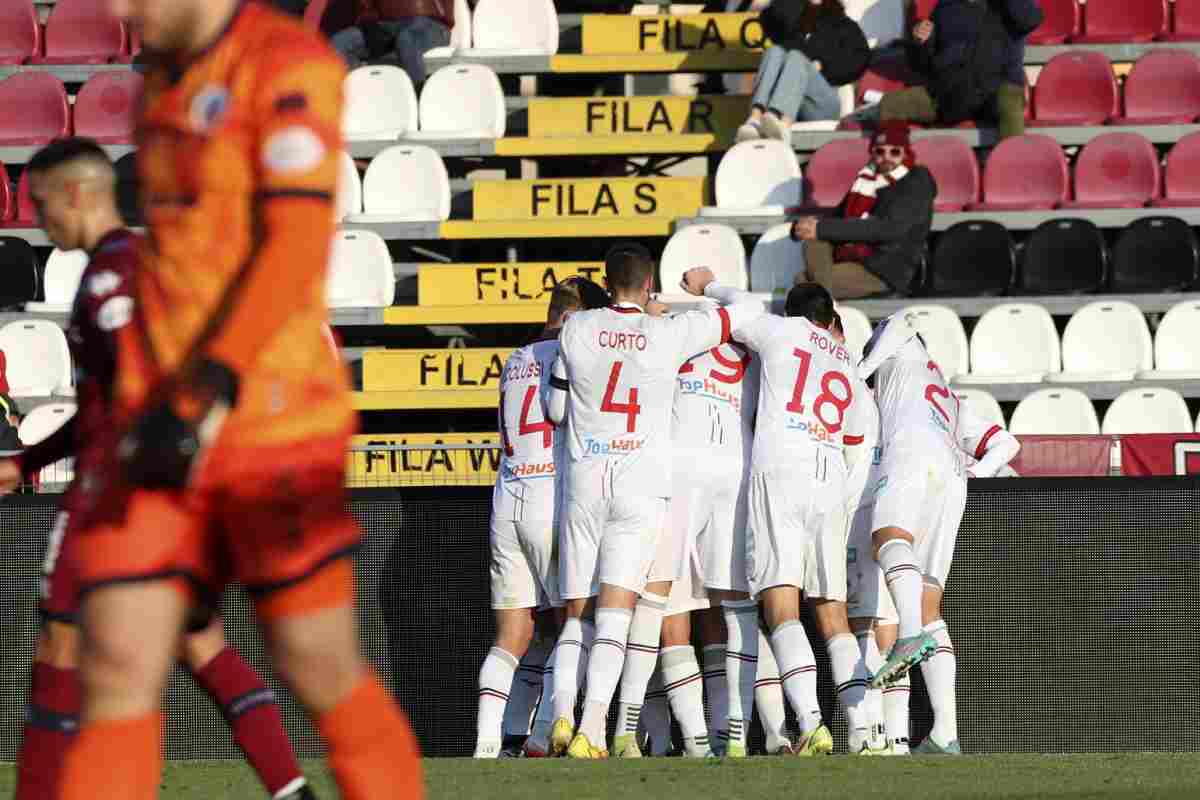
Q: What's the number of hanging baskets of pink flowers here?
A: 0